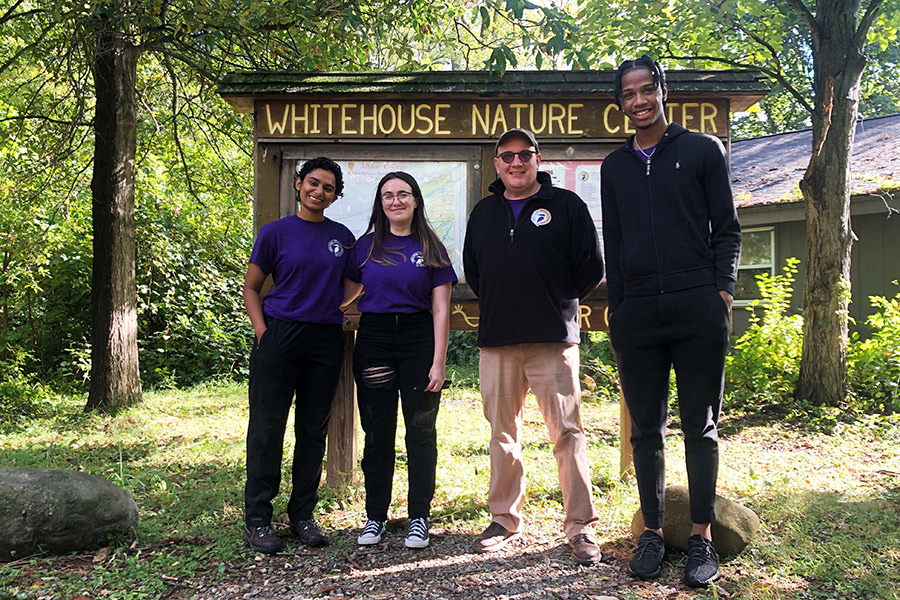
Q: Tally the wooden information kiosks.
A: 1